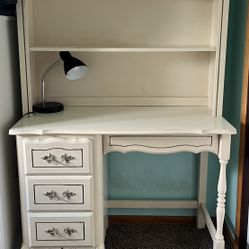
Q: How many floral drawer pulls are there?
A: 3